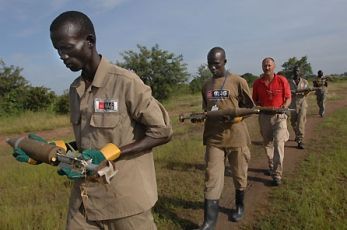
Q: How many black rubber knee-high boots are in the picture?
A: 2